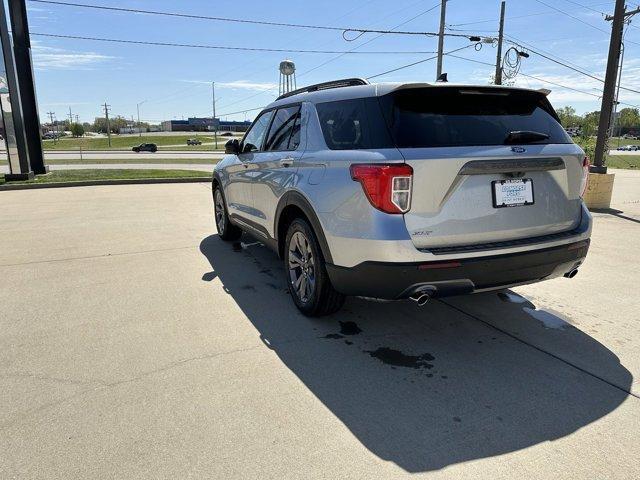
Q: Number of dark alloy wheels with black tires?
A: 2